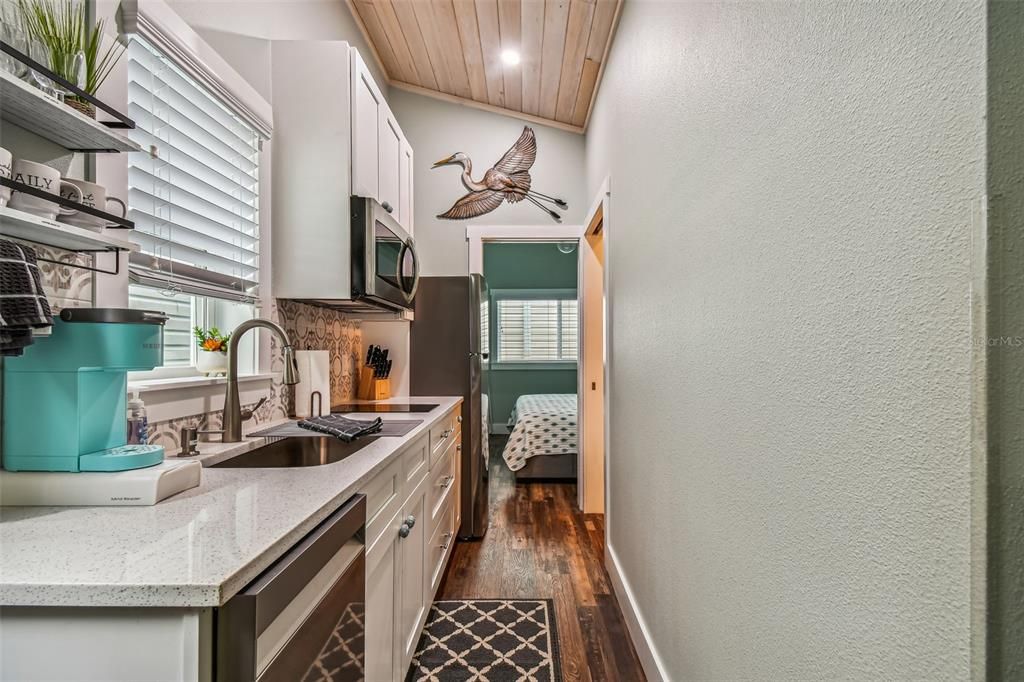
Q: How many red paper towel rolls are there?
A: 0